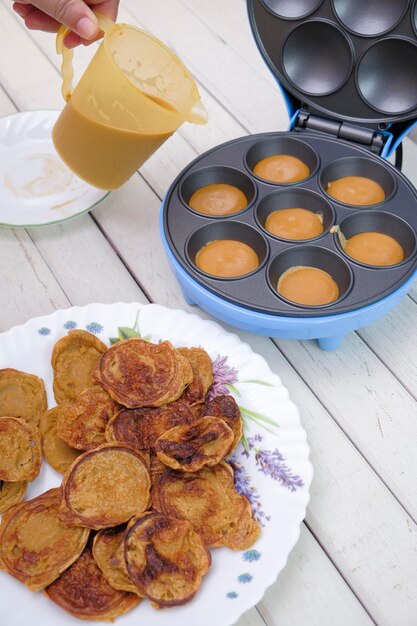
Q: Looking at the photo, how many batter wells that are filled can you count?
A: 7